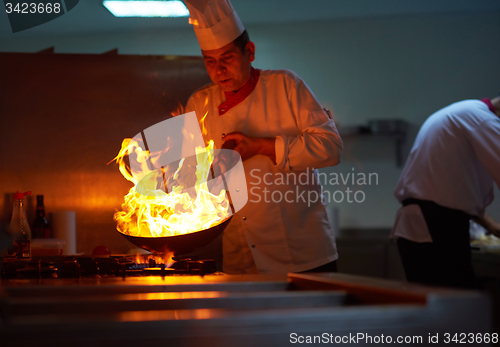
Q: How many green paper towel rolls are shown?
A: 0